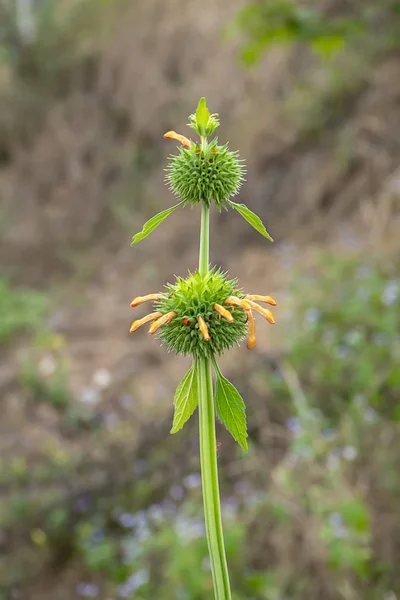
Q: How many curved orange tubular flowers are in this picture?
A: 10